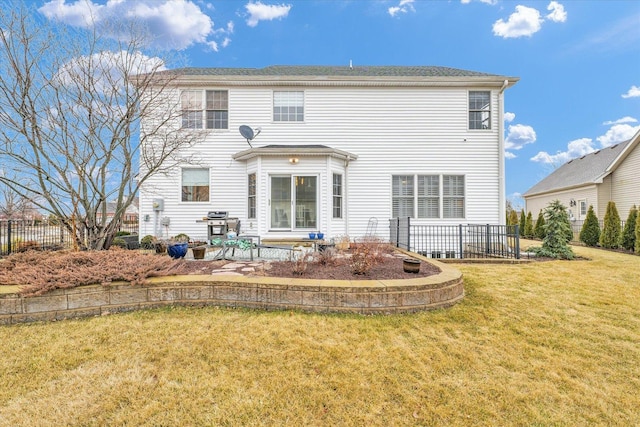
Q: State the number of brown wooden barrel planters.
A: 1